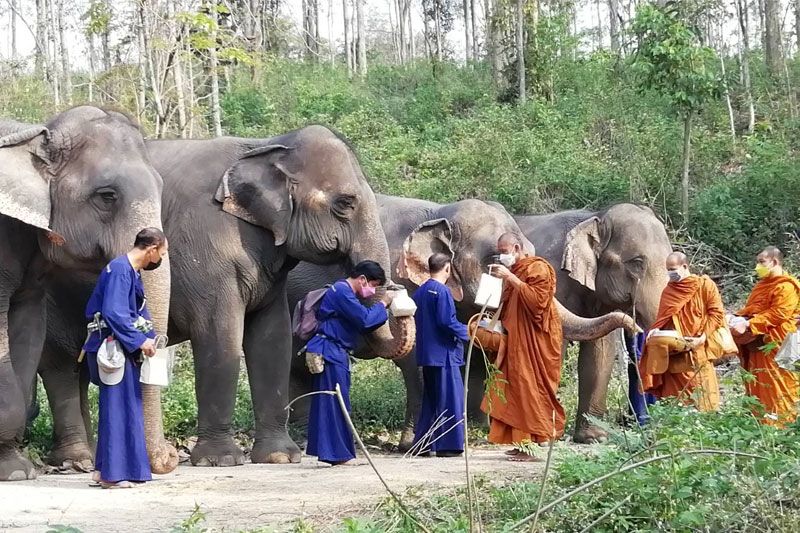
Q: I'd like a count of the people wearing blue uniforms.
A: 4